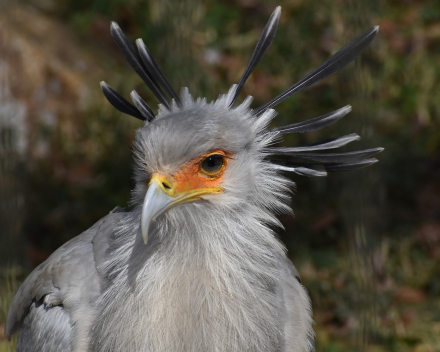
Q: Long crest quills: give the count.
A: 11